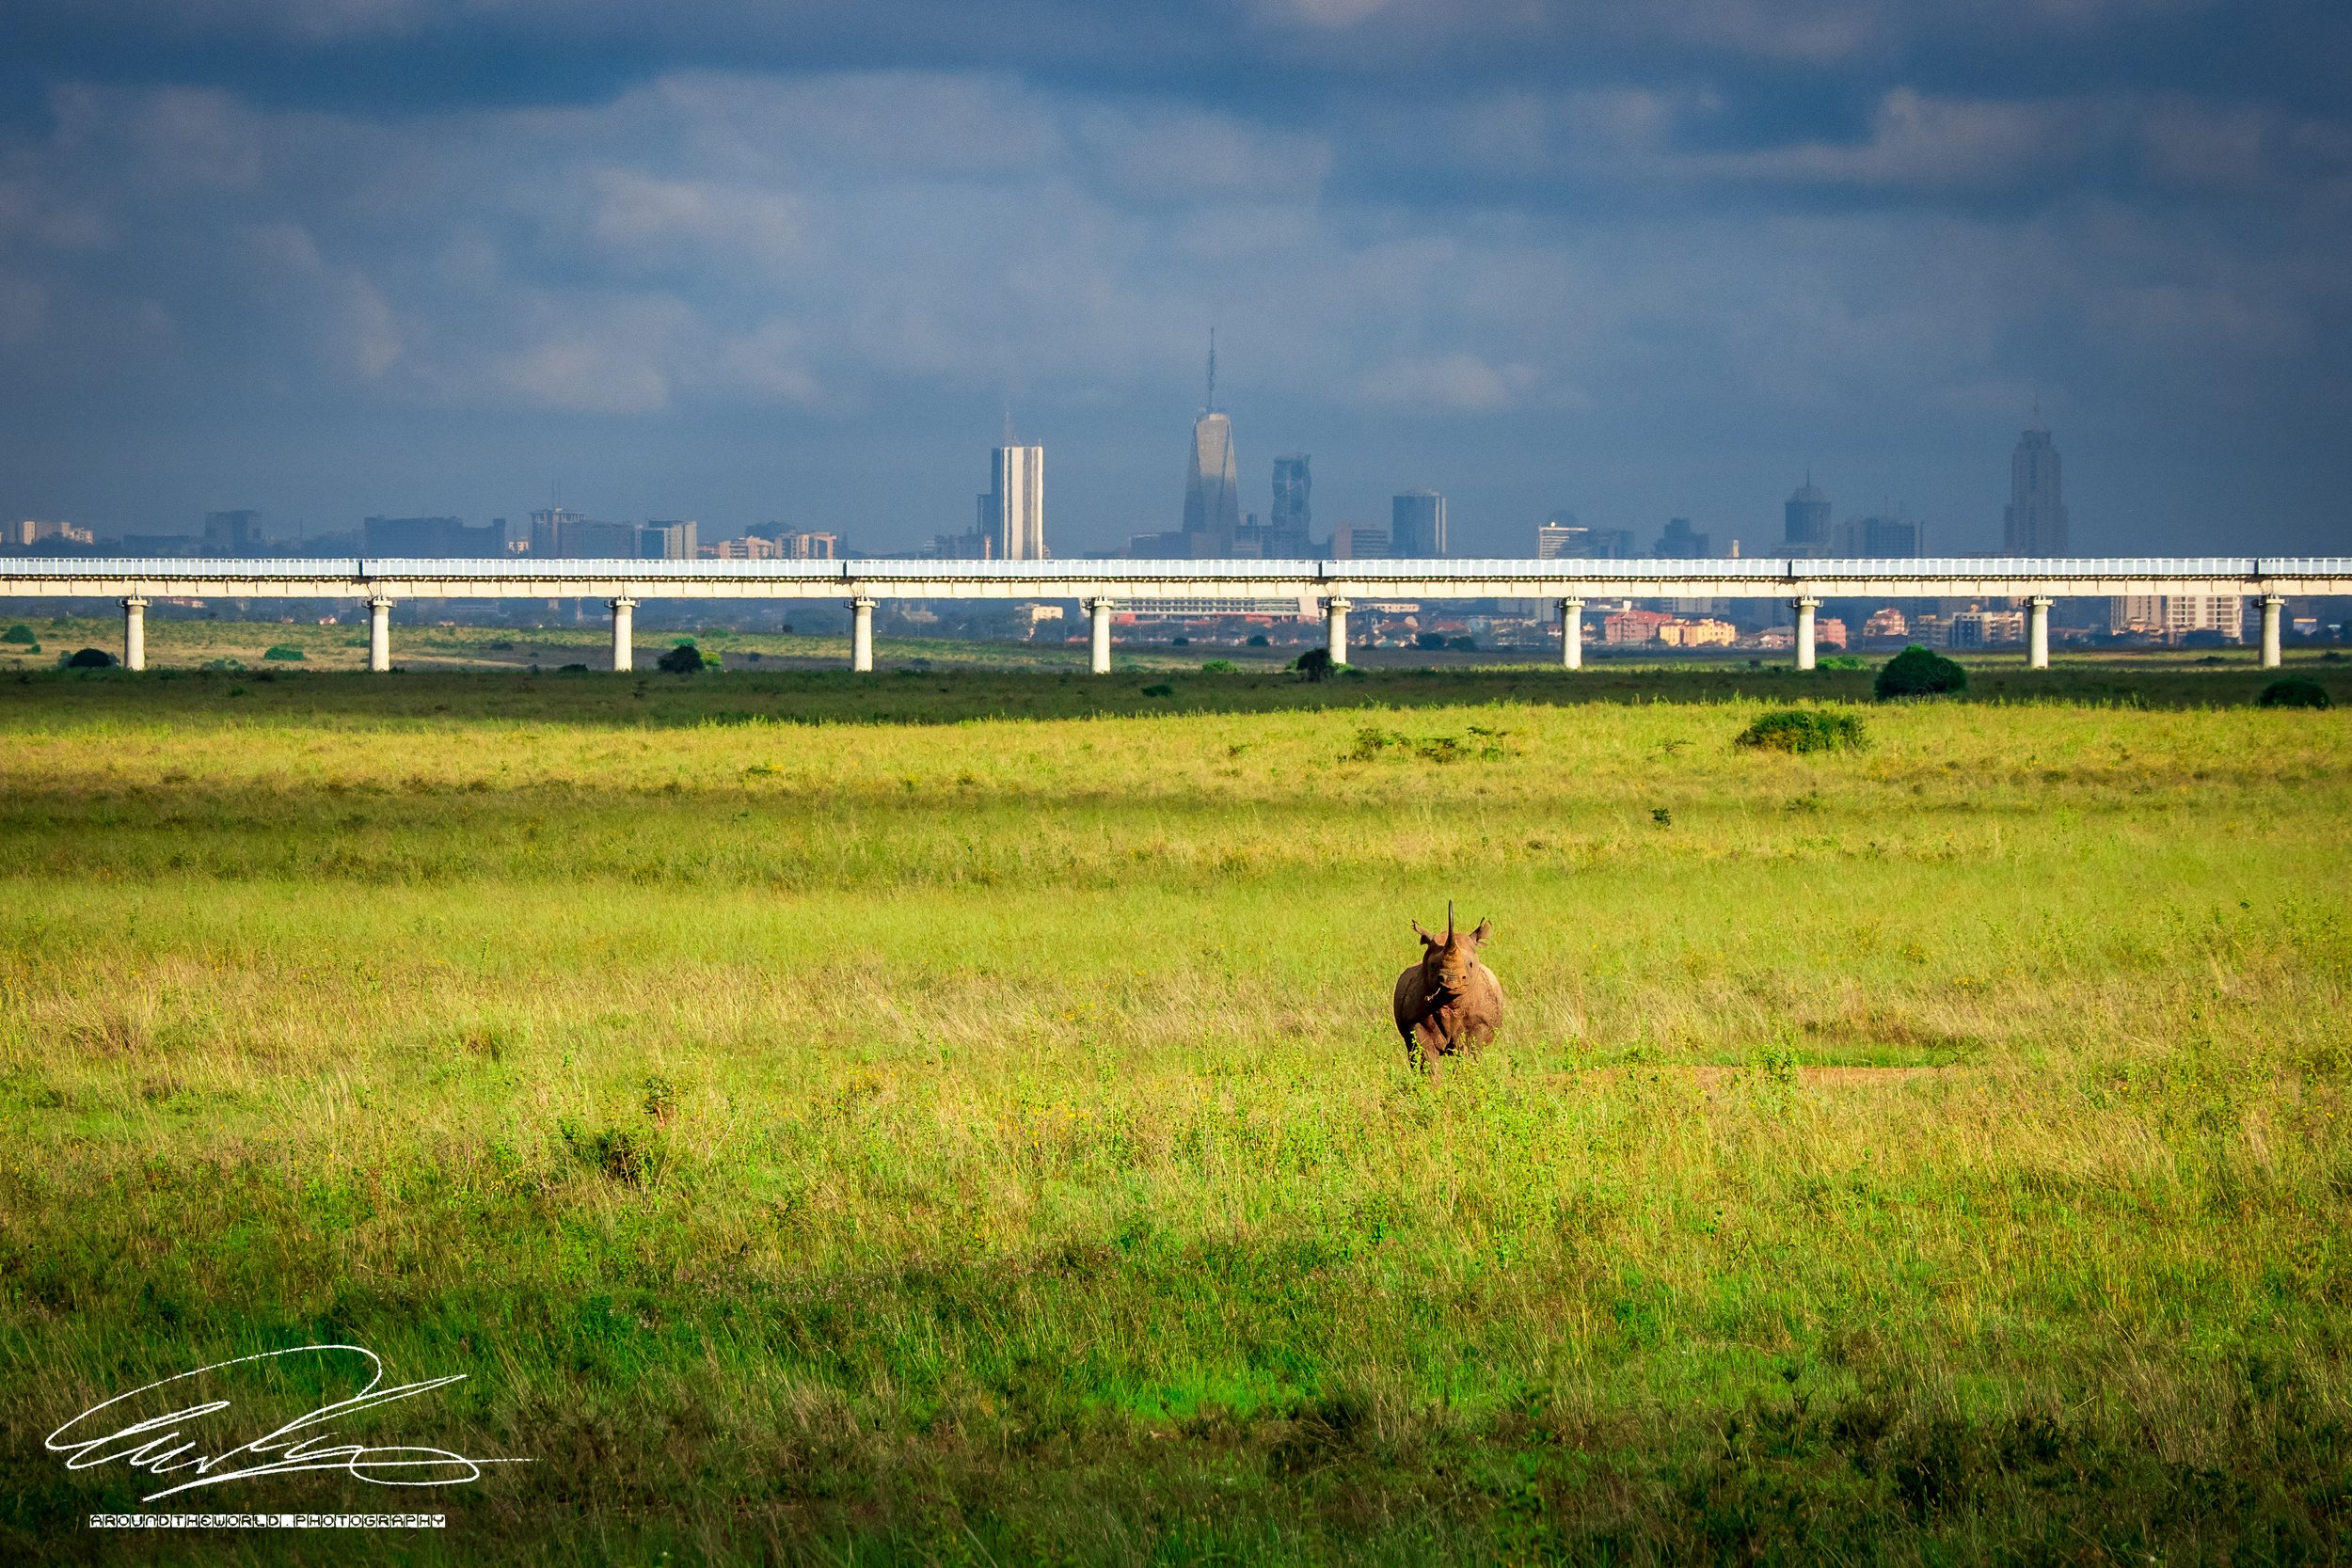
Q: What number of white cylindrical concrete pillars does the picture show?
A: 10